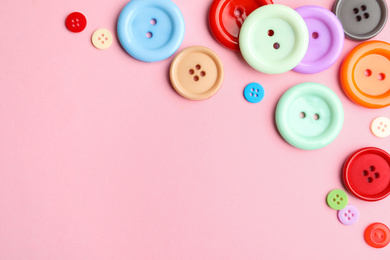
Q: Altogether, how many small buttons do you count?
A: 7